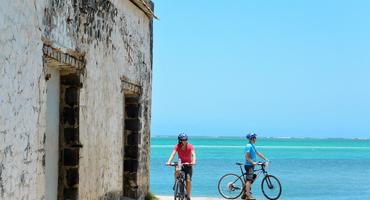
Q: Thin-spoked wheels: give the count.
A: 3